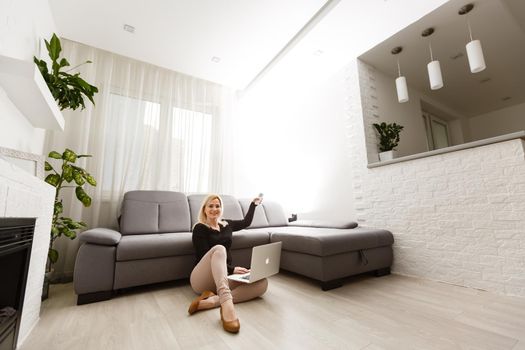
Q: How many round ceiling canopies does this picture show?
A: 3